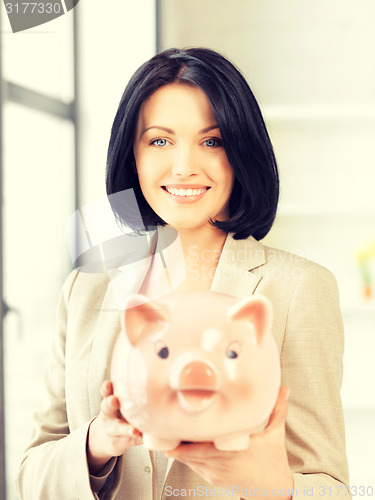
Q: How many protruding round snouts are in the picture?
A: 1